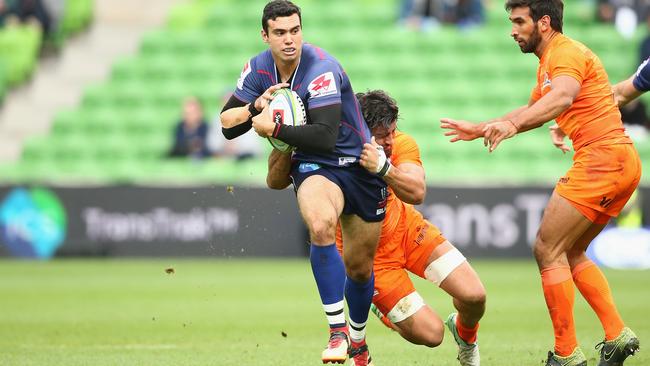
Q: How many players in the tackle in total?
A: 2